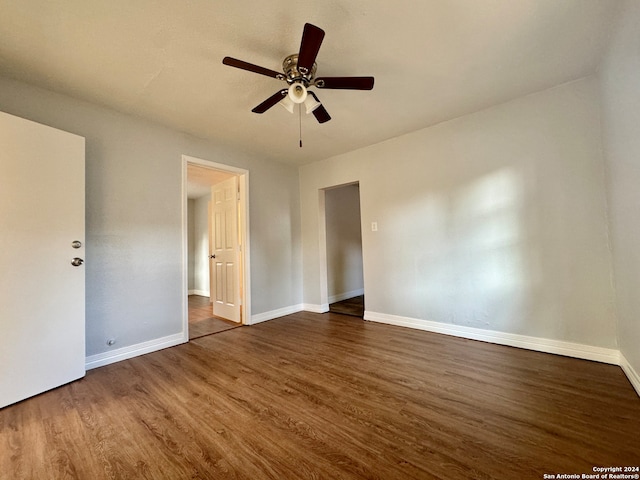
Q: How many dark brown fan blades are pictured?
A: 5